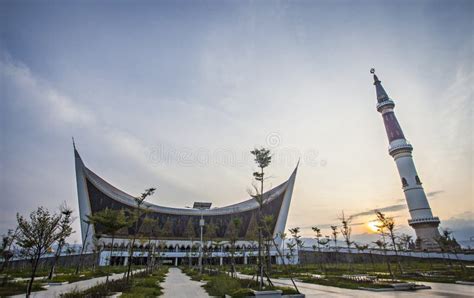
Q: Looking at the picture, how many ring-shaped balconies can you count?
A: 3